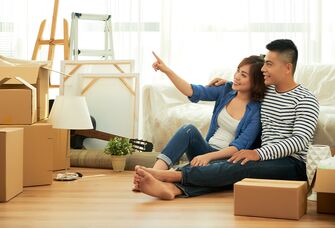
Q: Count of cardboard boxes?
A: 7